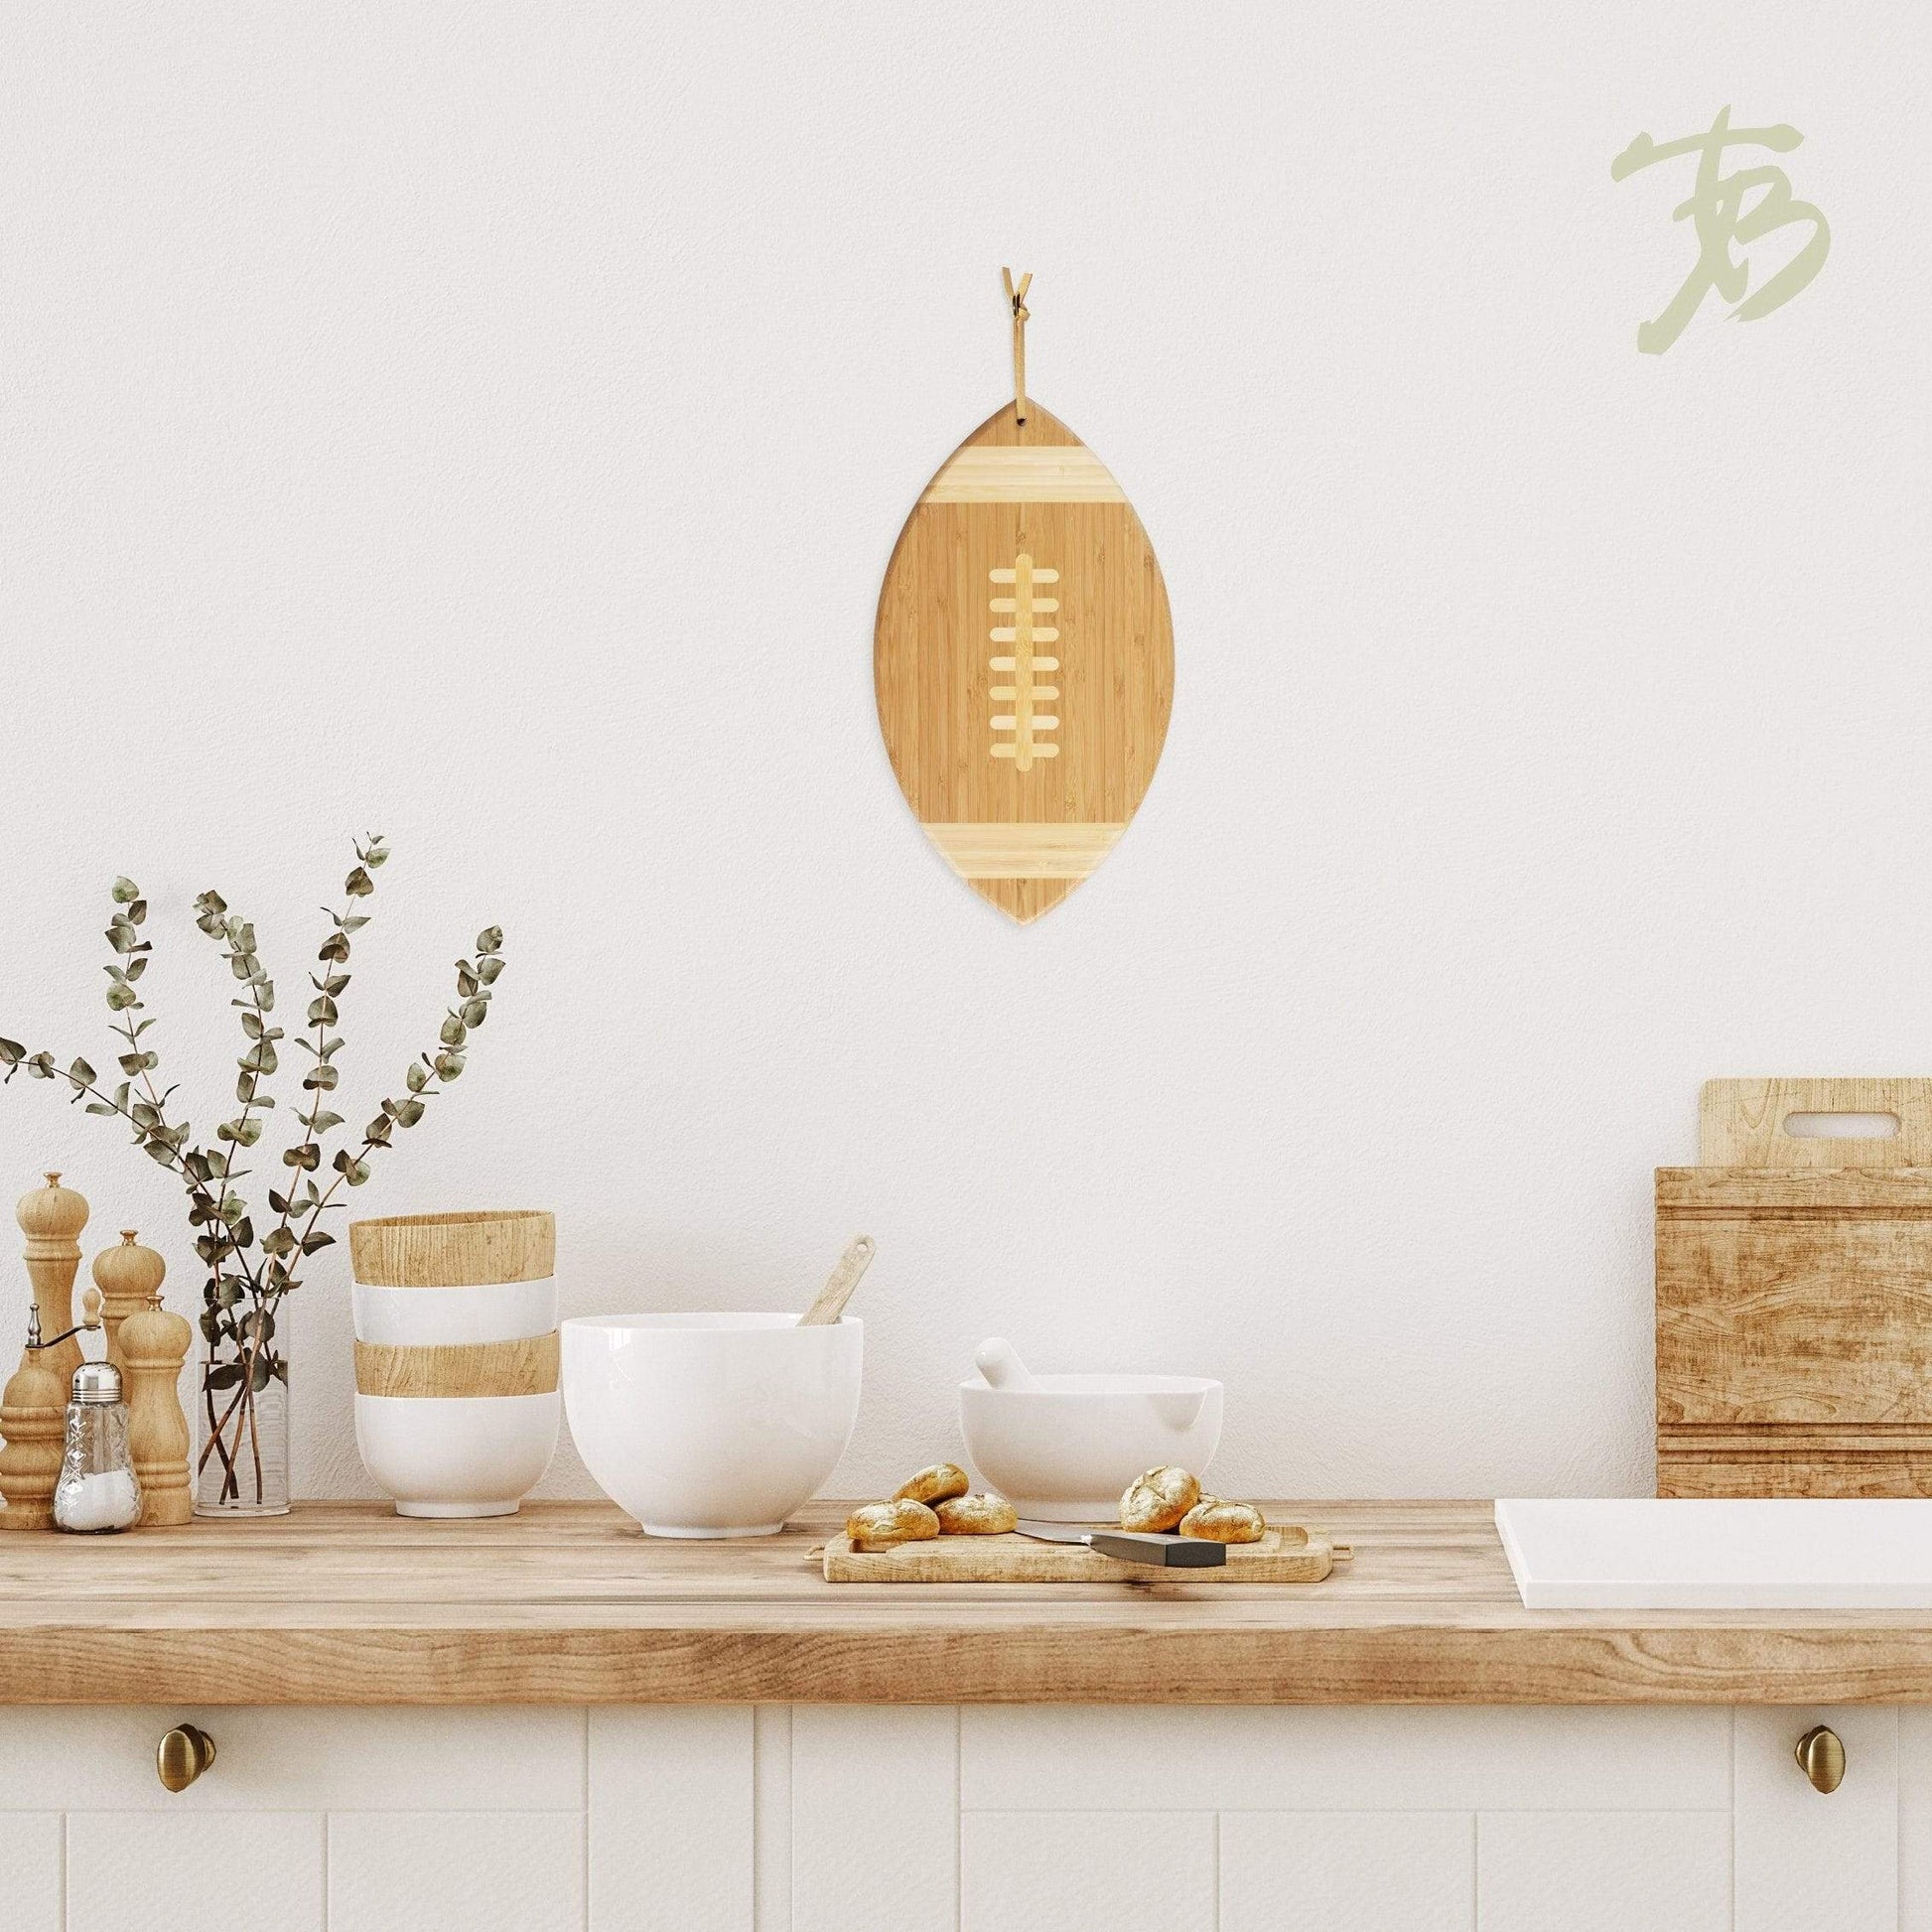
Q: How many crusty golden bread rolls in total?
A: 5